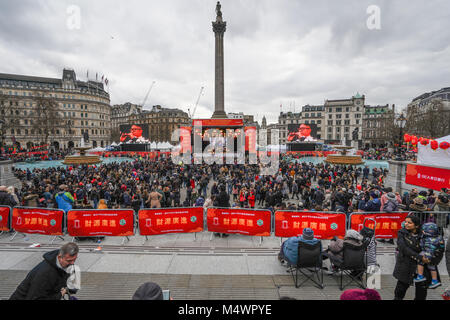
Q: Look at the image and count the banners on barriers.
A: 7